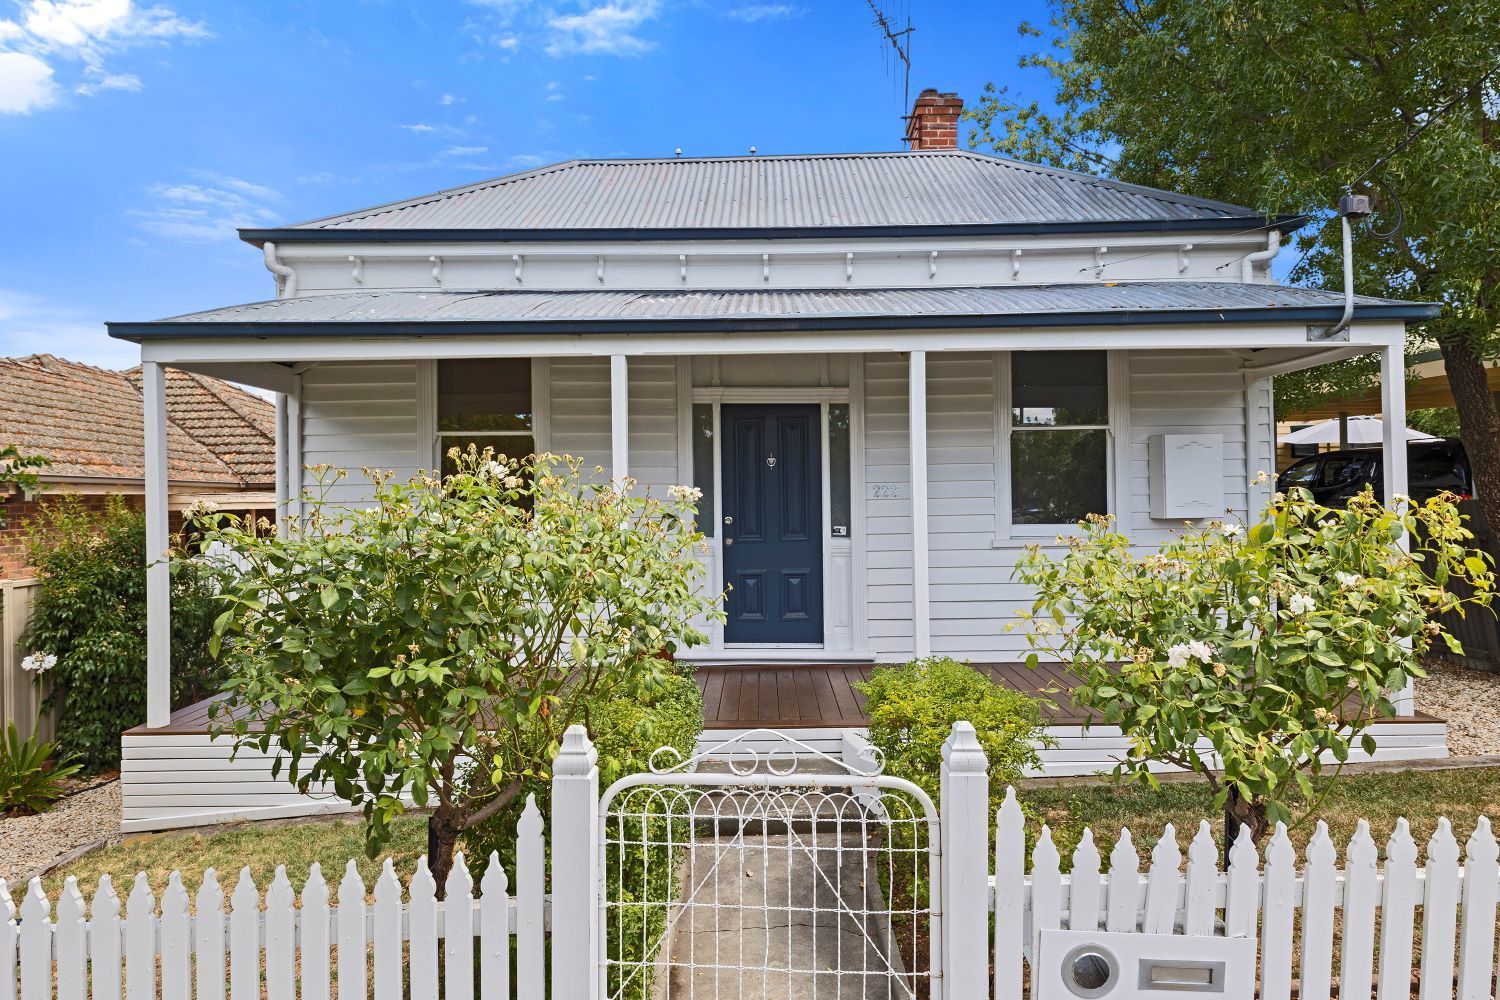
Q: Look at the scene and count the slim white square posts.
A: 4